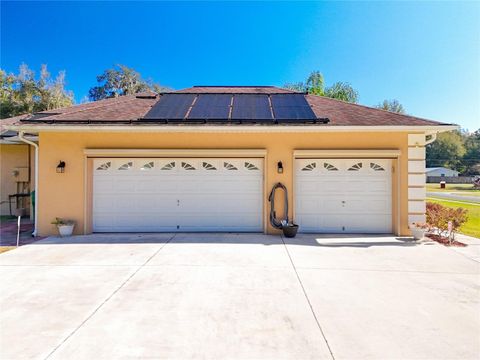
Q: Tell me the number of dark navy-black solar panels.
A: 4